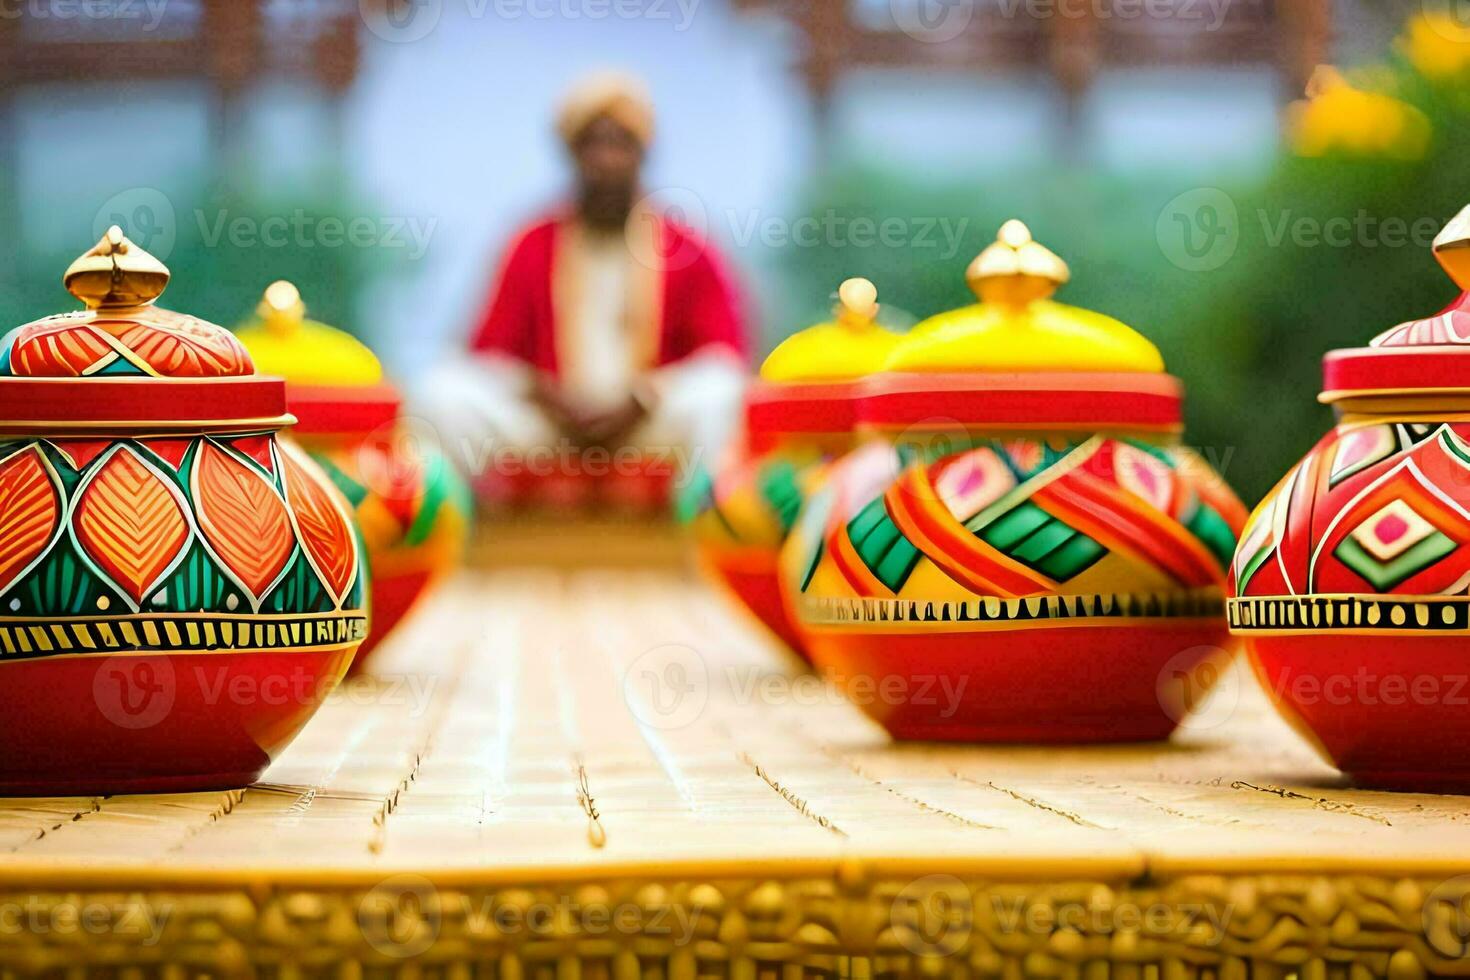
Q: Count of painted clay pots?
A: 5